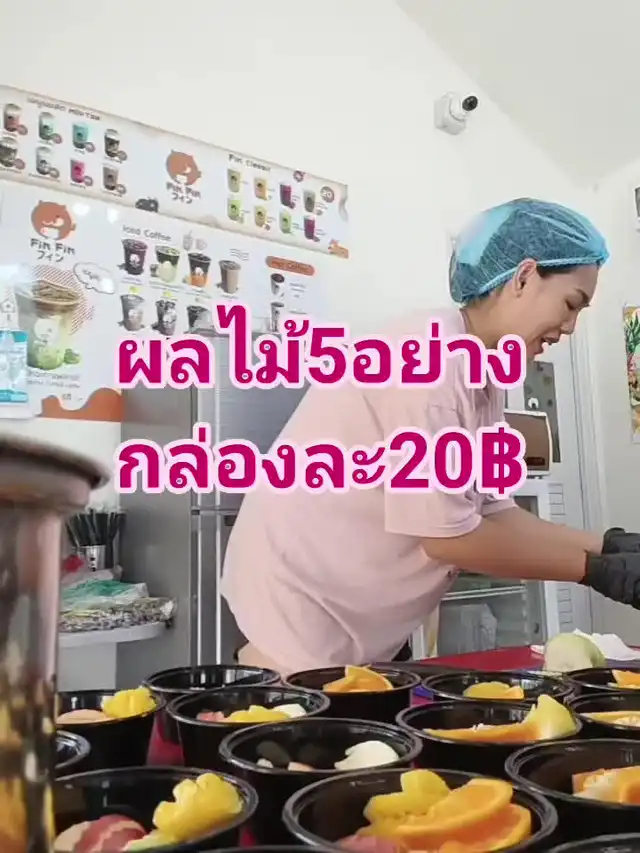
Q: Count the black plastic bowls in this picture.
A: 15